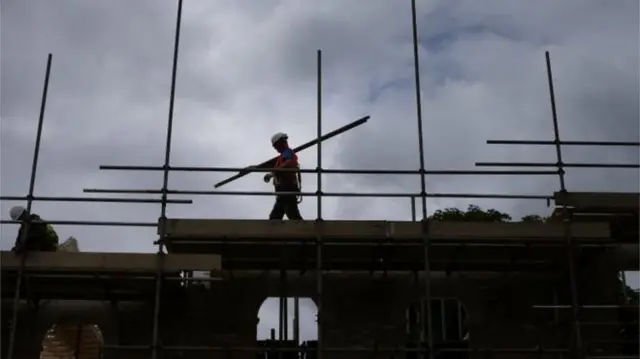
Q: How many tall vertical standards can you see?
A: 5